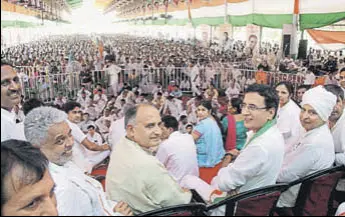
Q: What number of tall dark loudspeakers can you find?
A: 2